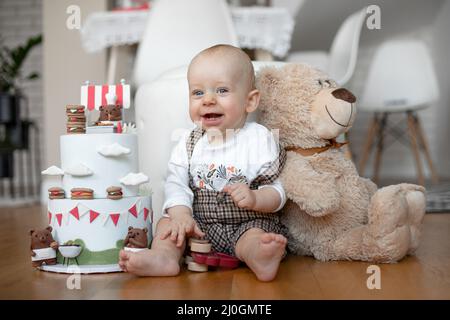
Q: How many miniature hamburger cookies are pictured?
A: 6